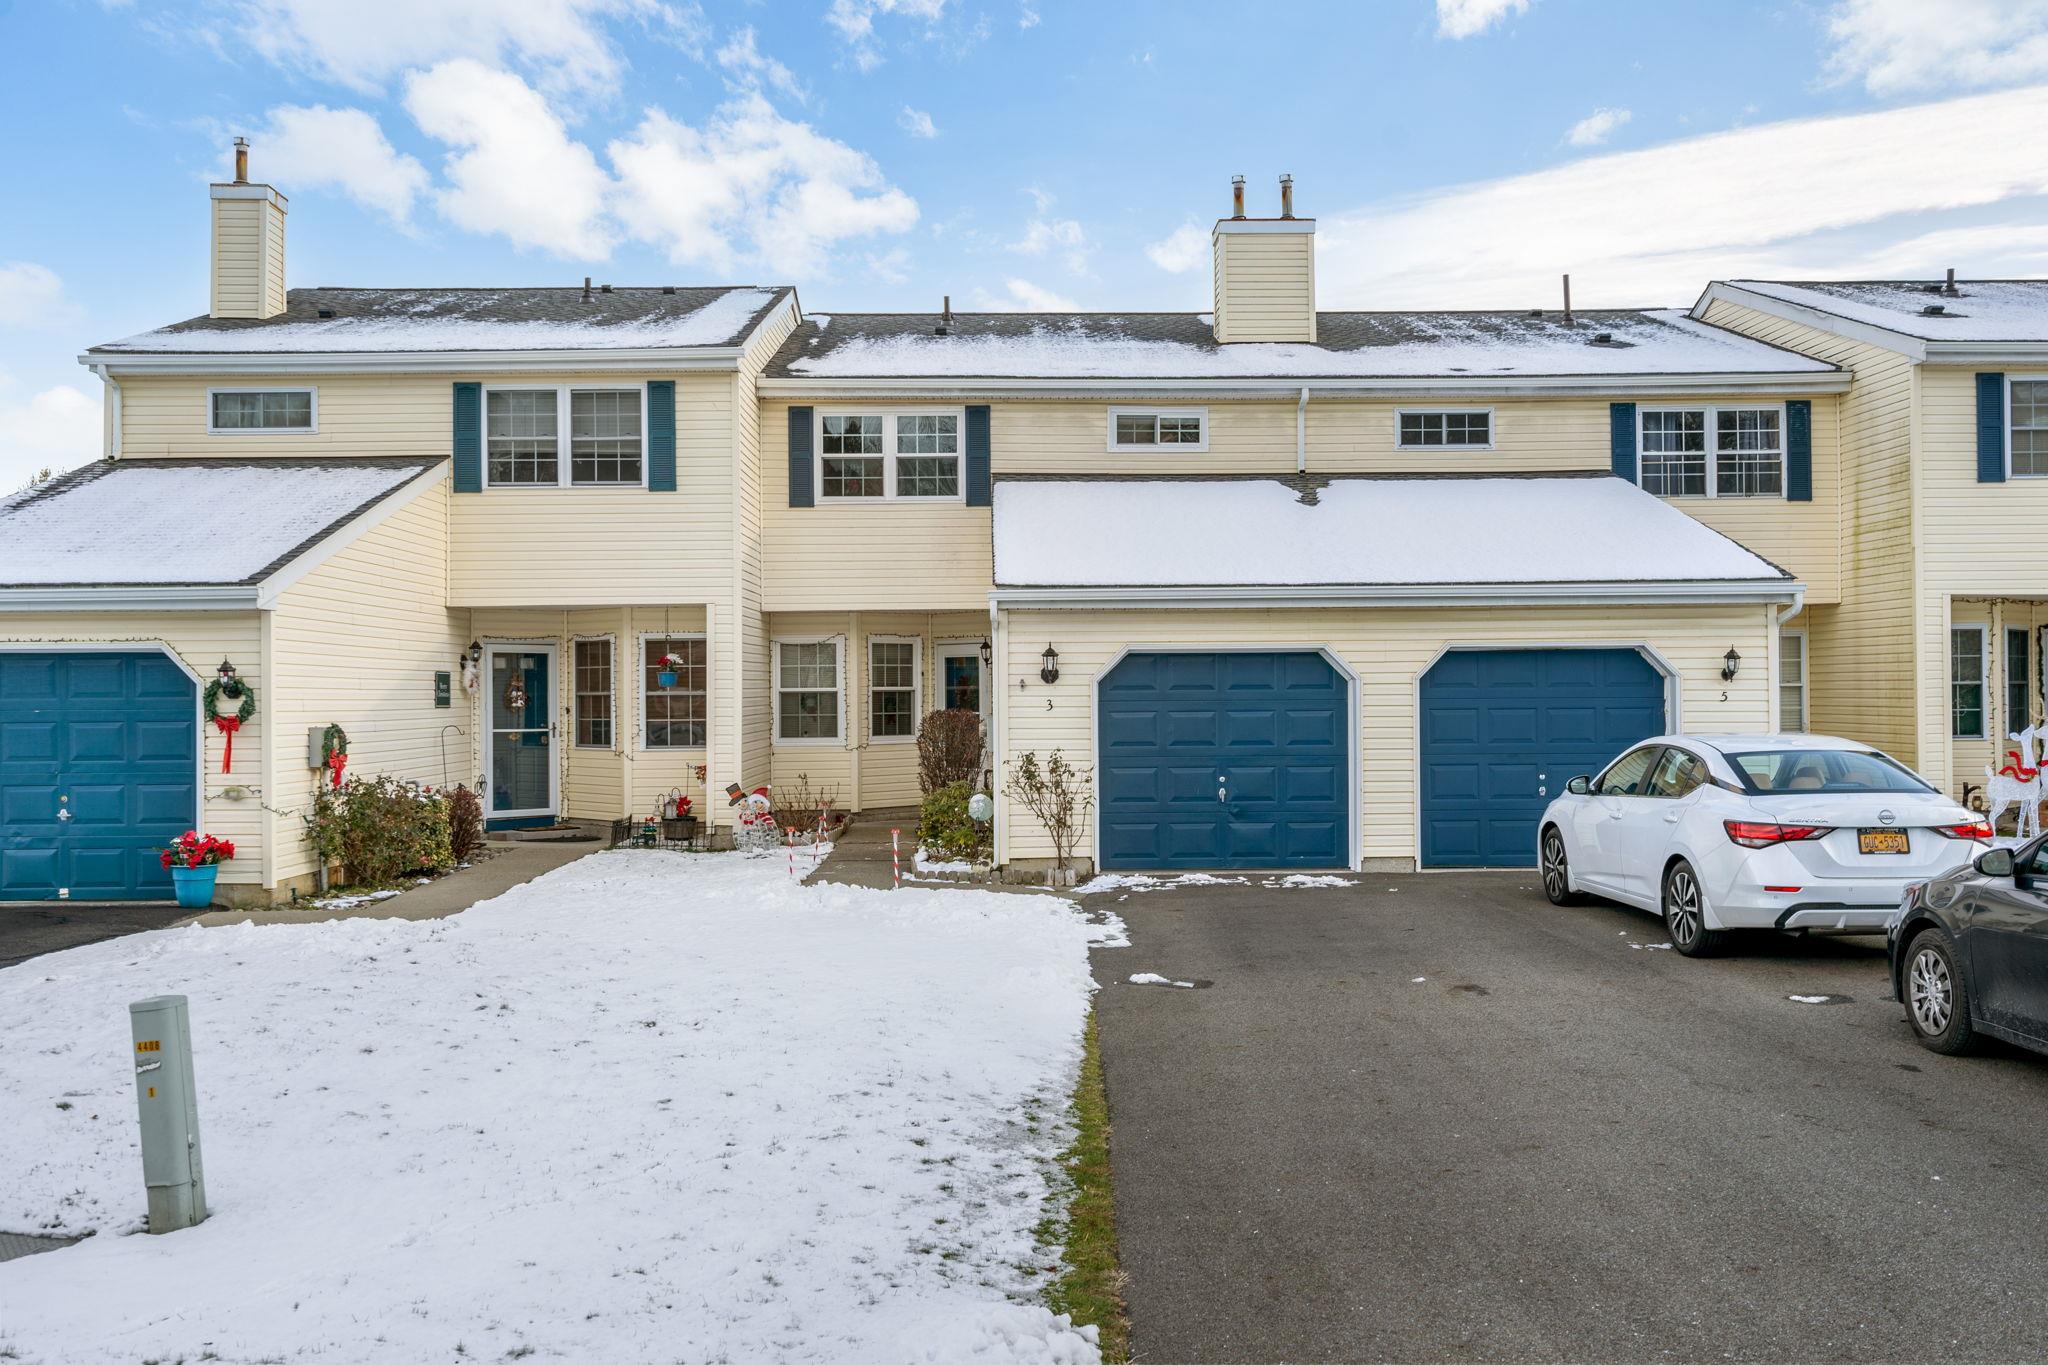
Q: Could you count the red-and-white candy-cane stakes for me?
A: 4